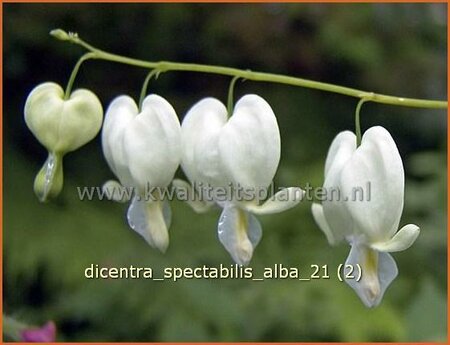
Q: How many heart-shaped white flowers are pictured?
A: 4